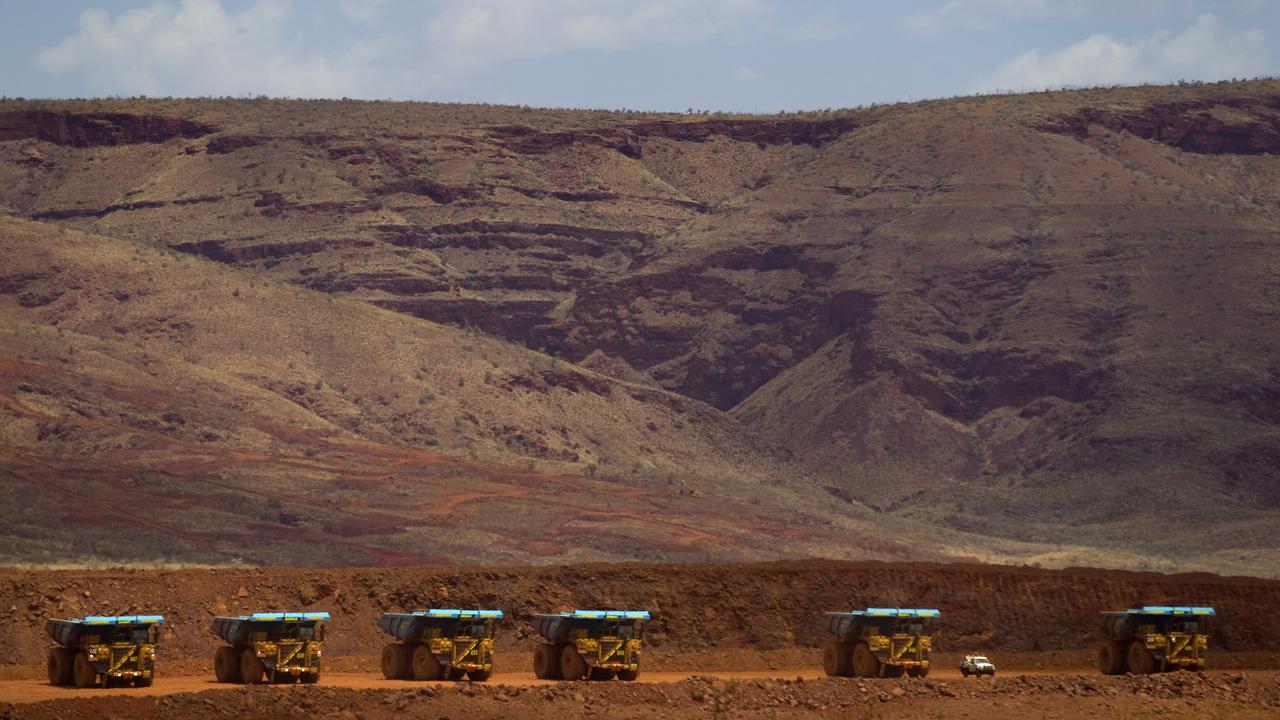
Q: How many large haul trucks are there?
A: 6